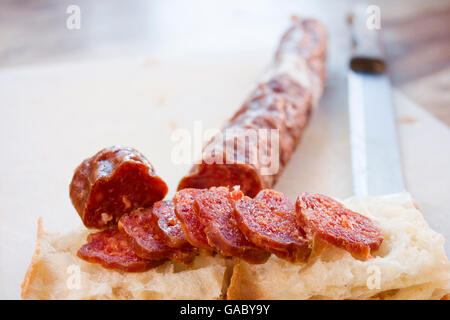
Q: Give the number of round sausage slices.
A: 7